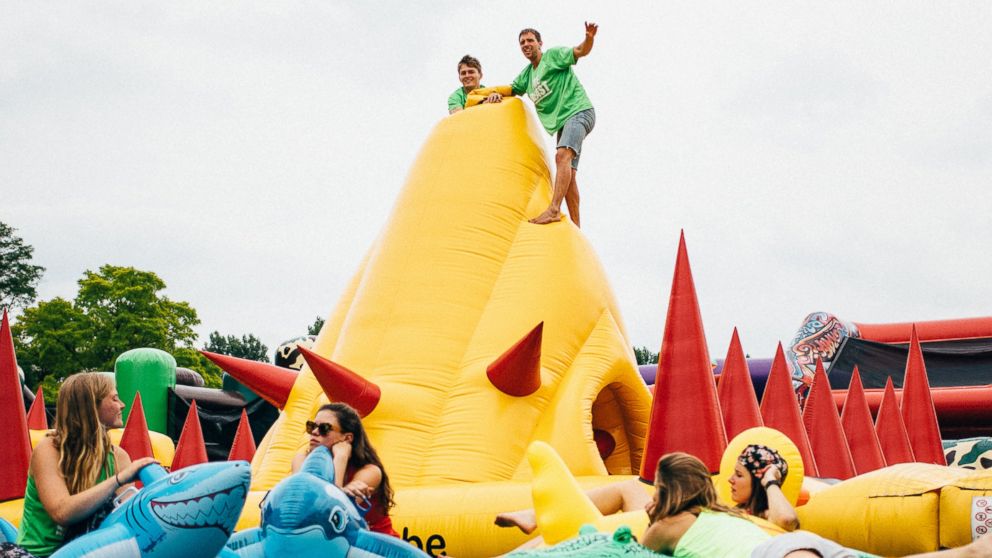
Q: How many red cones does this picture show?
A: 15